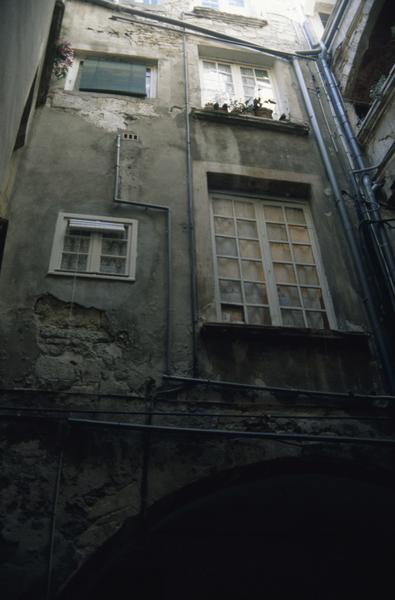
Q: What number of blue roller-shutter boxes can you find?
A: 0